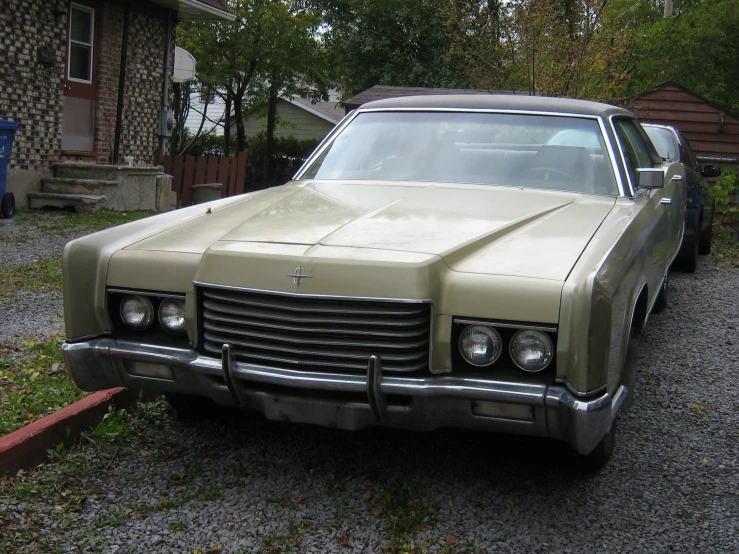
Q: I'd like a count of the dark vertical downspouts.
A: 1